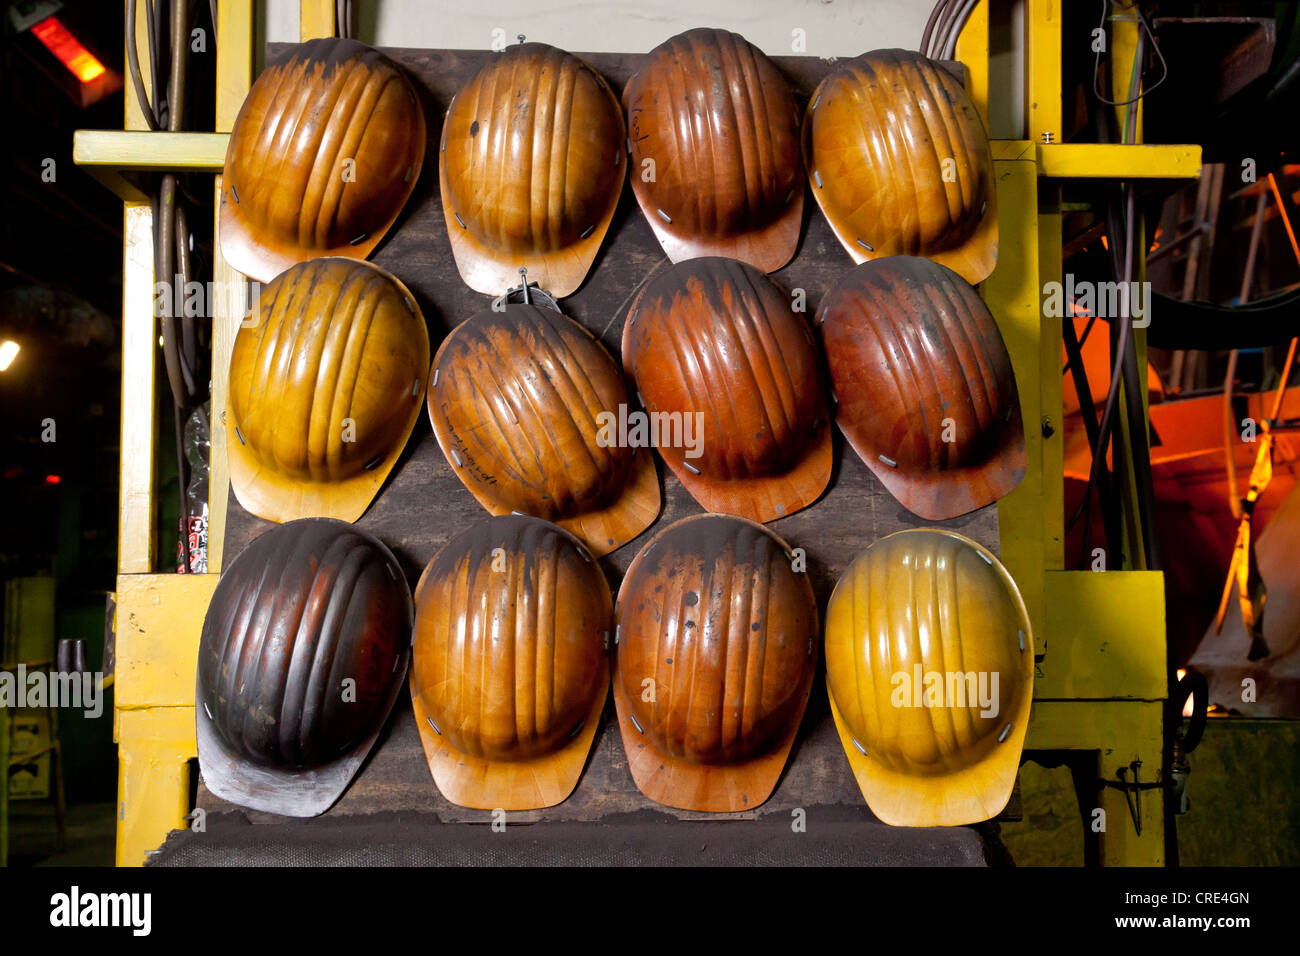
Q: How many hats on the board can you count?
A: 12